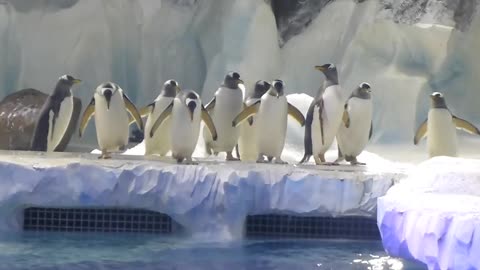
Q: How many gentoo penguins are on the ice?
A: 10